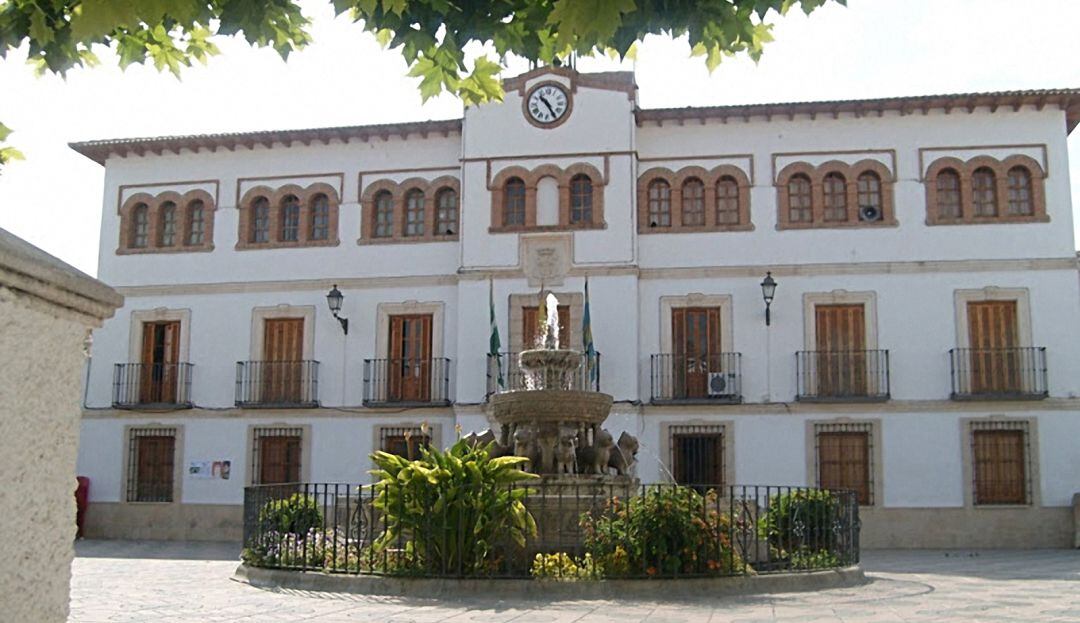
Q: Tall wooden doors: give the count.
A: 7